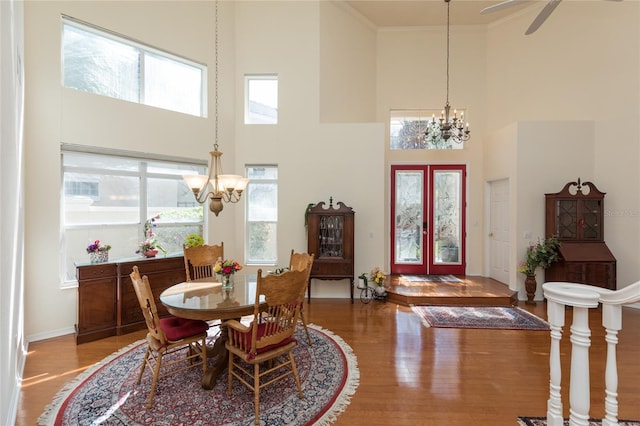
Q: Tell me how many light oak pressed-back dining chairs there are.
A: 4